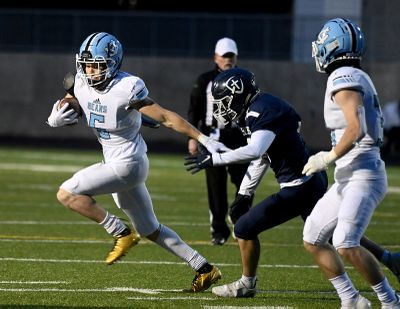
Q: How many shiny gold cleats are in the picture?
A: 2